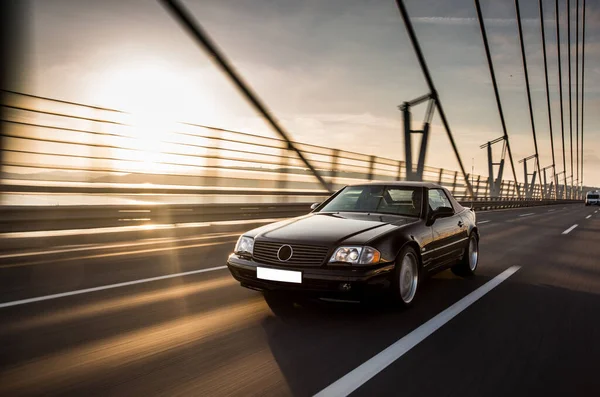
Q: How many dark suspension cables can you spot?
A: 9